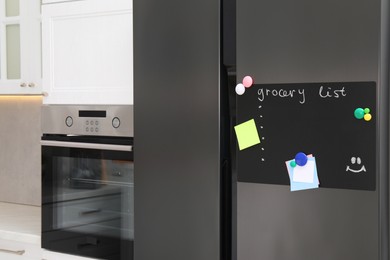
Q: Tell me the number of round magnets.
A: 7